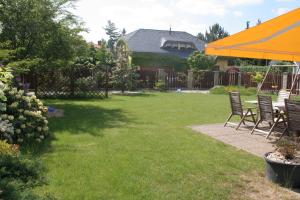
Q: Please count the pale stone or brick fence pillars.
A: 5